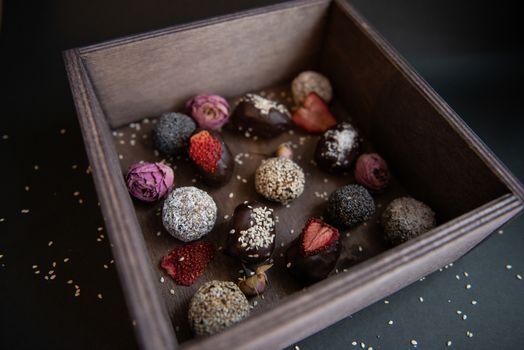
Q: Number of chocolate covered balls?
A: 5